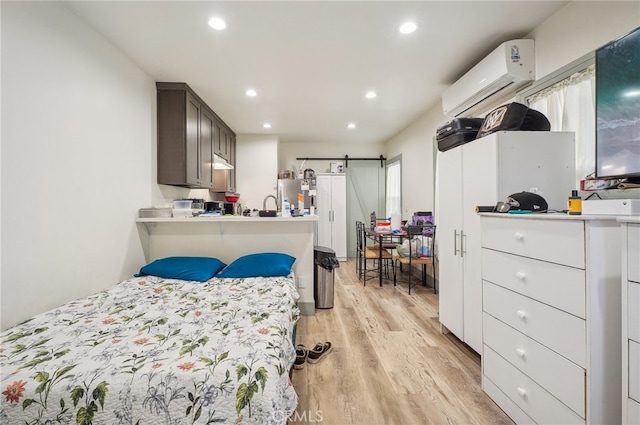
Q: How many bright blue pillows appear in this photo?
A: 2